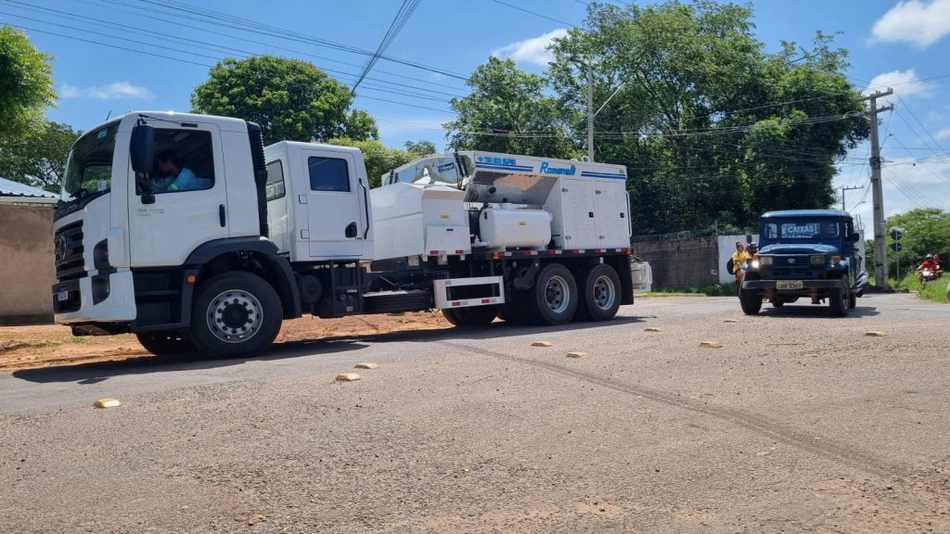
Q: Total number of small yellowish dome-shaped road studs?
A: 9